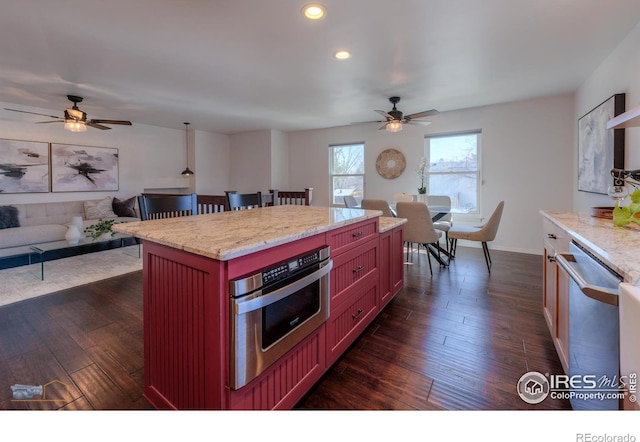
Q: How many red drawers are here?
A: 3